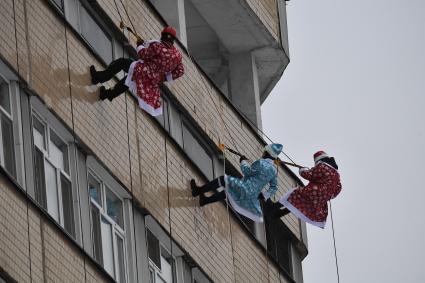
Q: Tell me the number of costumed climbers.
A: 3